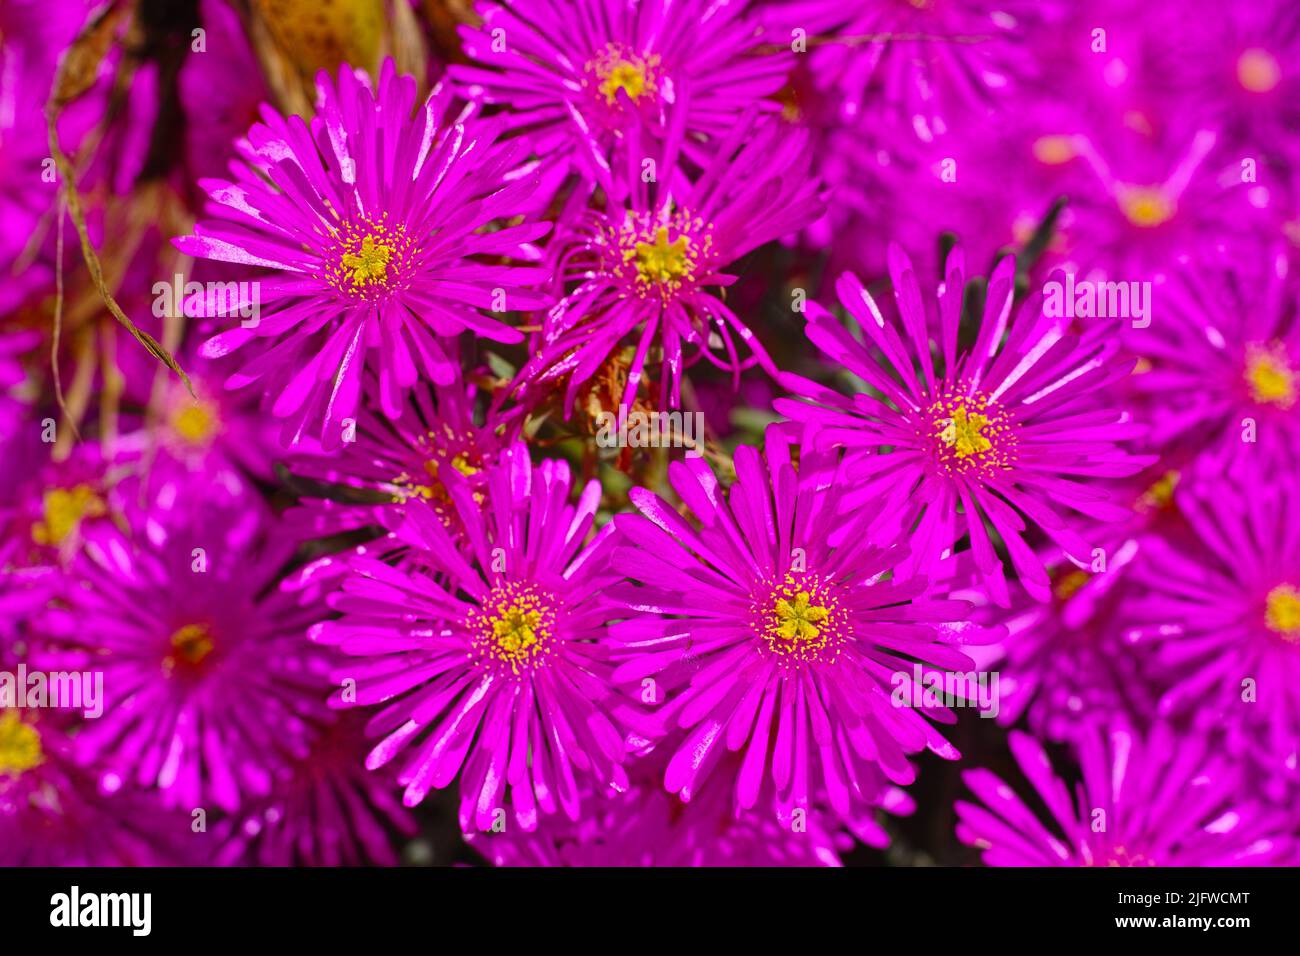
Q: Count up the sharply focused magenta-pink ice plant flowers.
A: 5